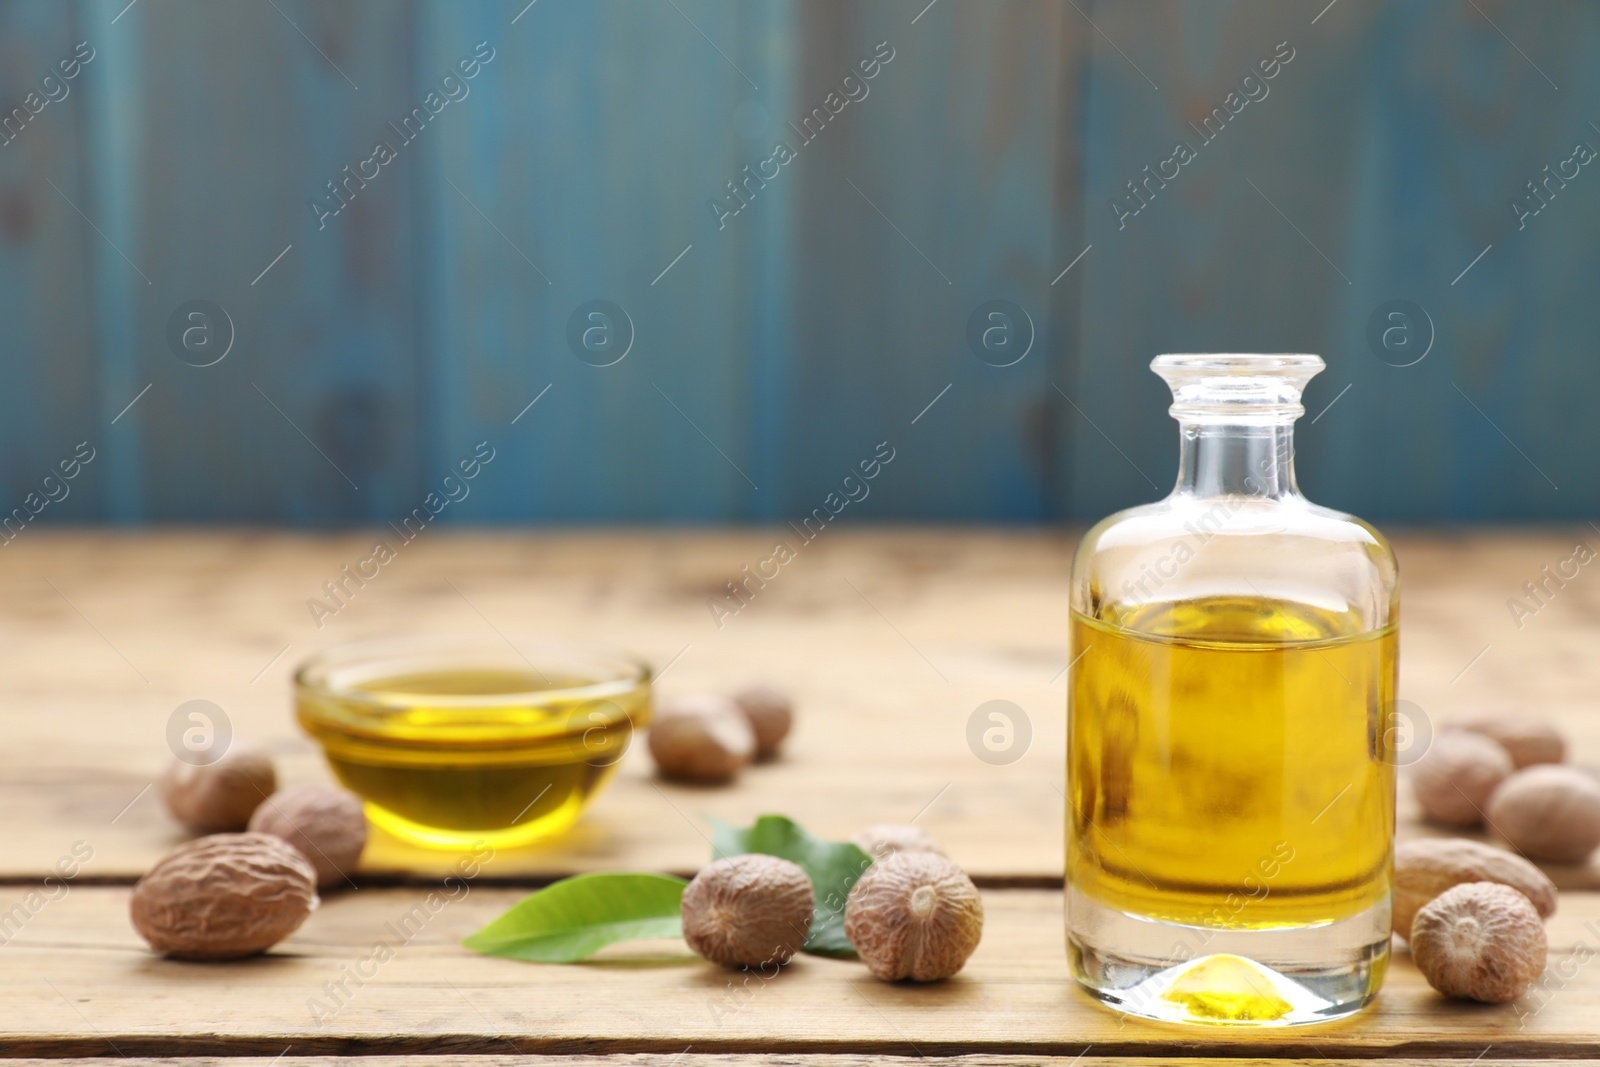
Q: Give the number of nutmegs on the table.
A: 13